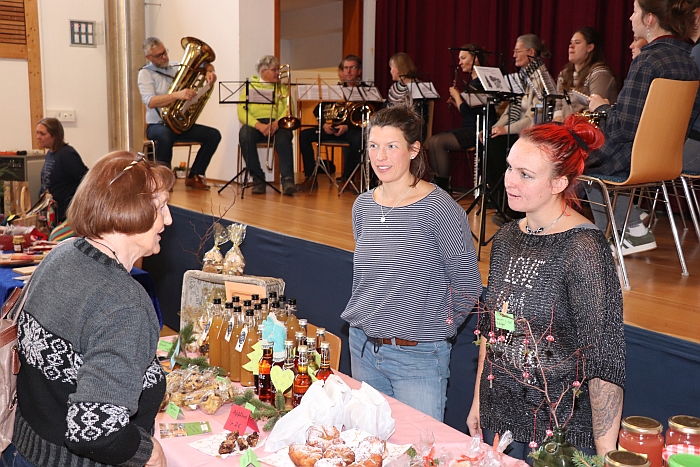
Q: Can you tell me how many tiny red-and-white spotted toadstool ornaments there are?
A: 12